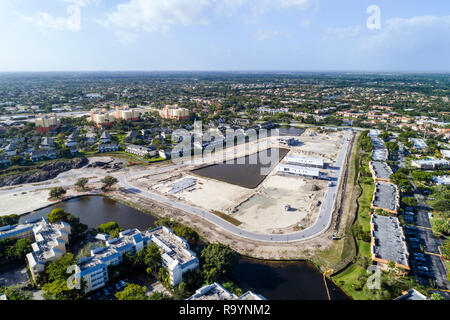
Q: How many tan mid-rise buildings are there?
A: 4